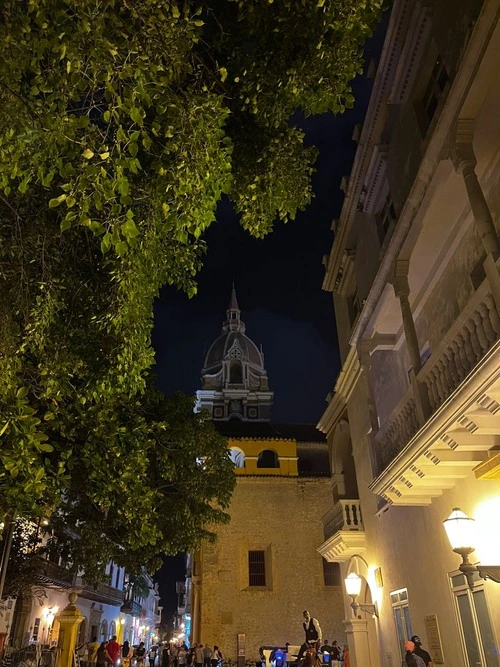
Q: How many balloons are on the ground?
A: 0